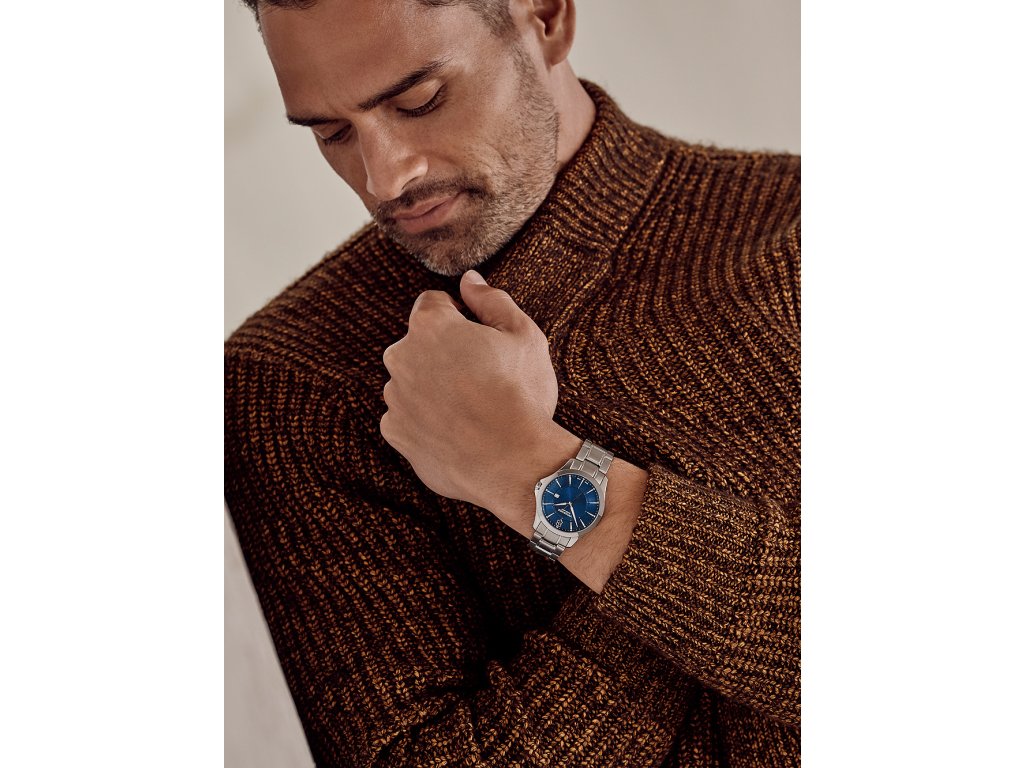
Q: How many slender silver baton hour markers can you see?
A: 11